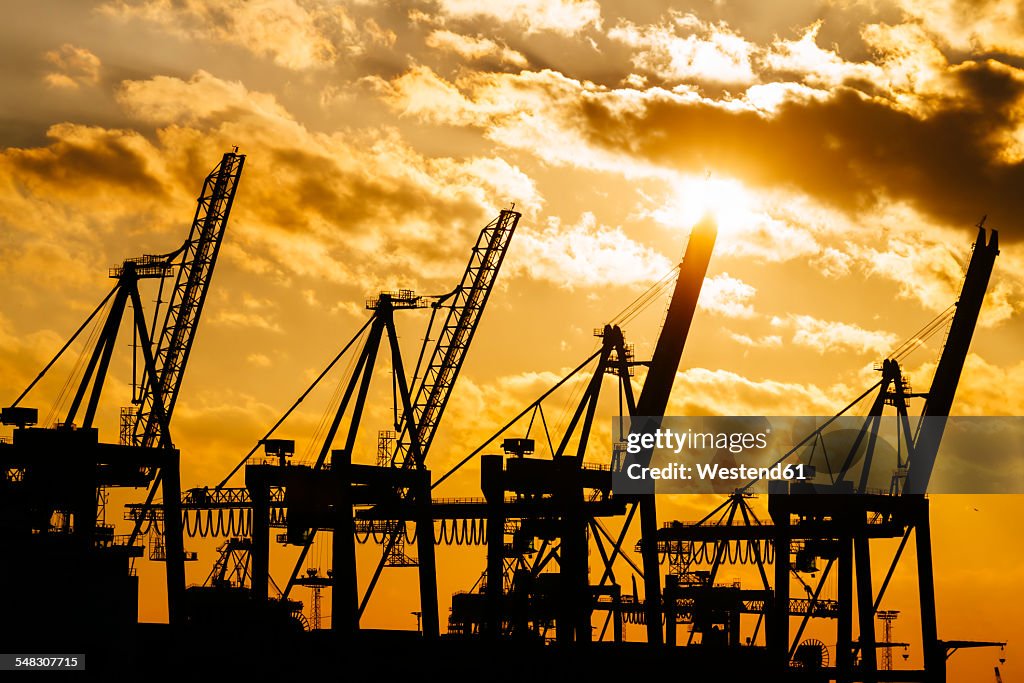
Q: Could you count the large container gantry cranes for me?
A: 4